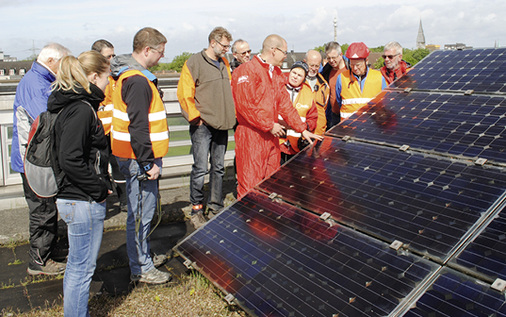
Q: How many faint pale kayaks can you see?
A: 0